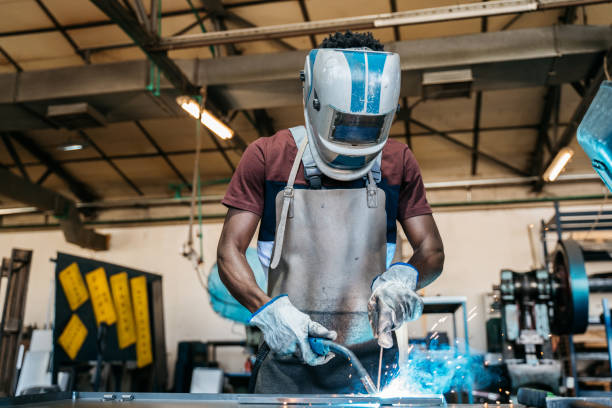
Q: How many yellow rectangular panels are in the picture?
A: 5